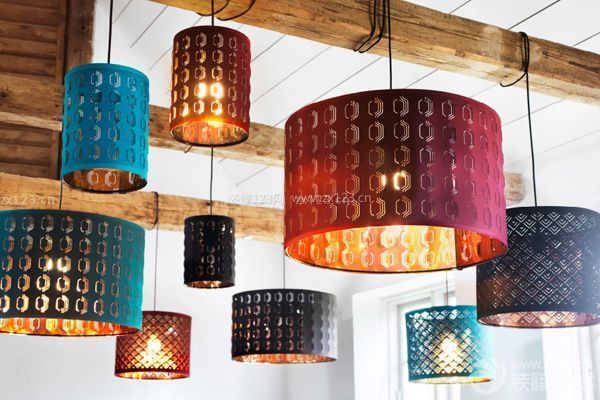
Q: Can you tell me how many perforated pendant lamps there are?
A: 9